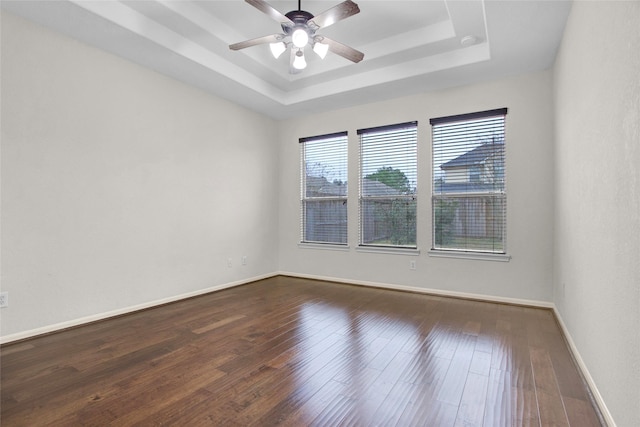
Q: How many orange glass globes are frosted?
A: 0